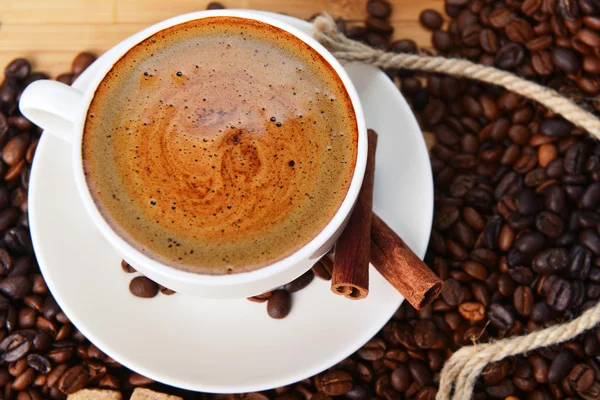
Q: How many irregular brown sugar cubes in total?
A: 2